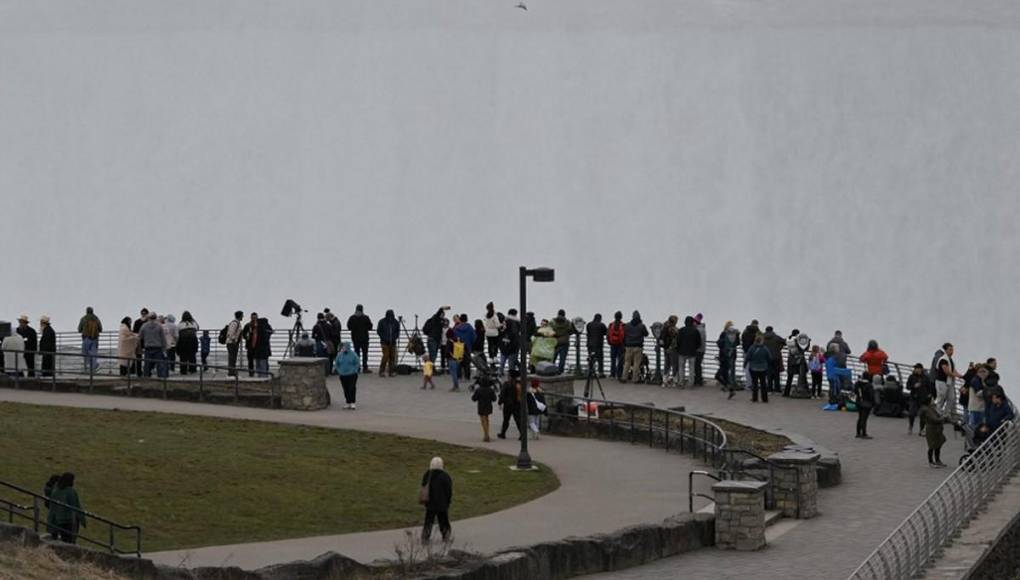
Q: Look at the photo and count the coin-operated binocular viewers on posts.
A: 3